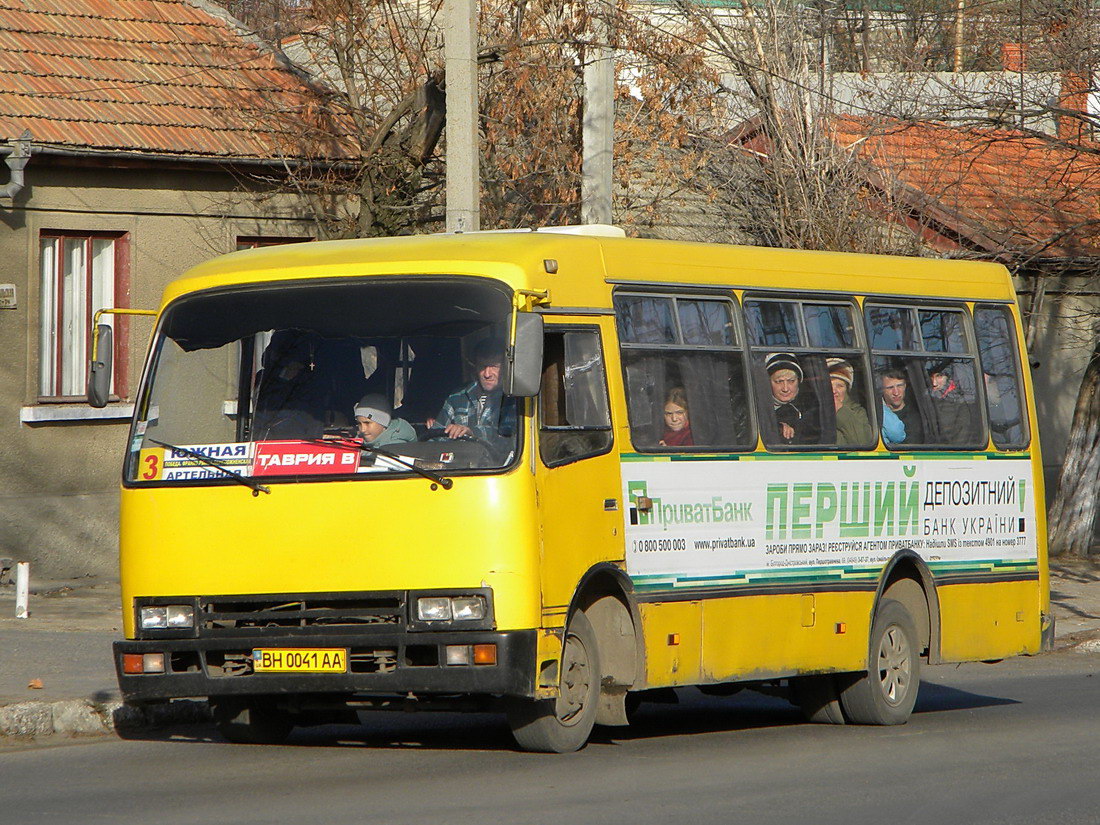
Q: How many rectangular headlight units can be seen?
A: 4